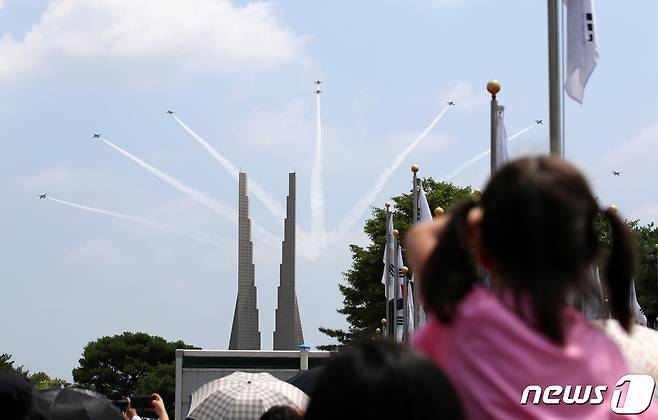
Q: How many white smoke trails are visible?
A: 6